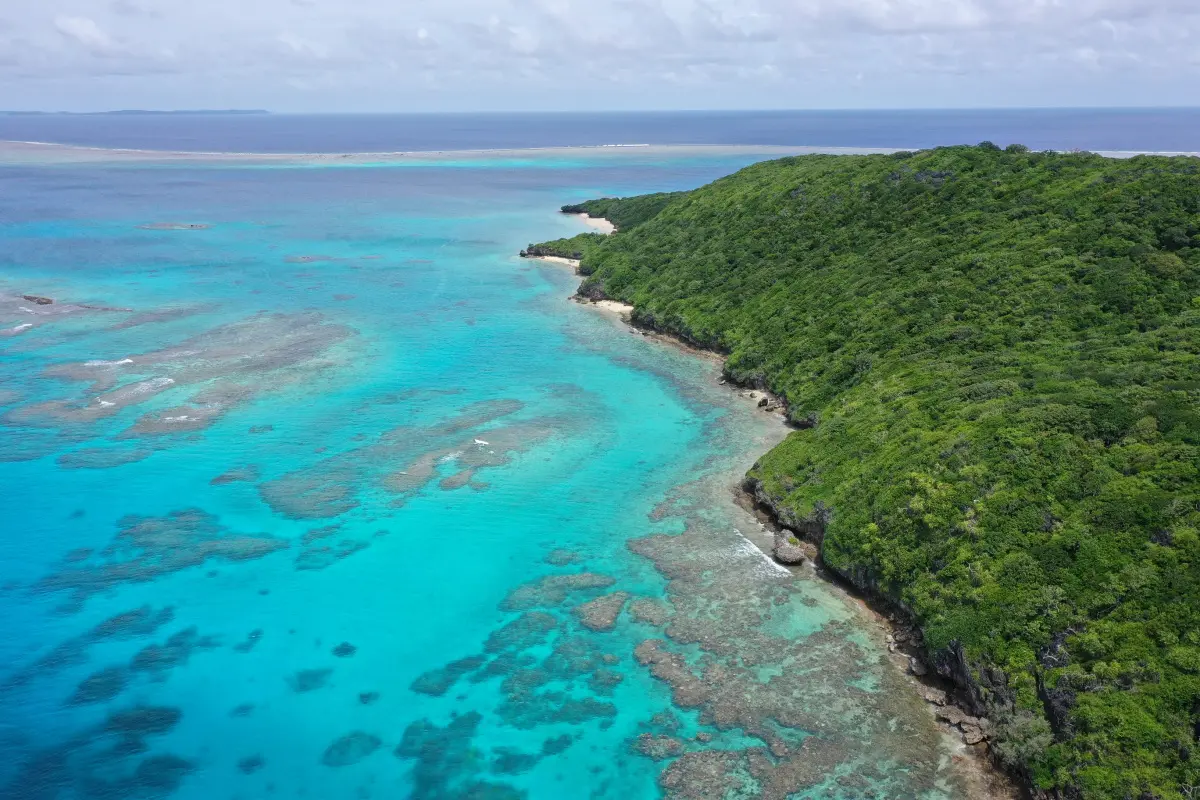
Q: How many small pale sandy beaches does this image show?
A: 3